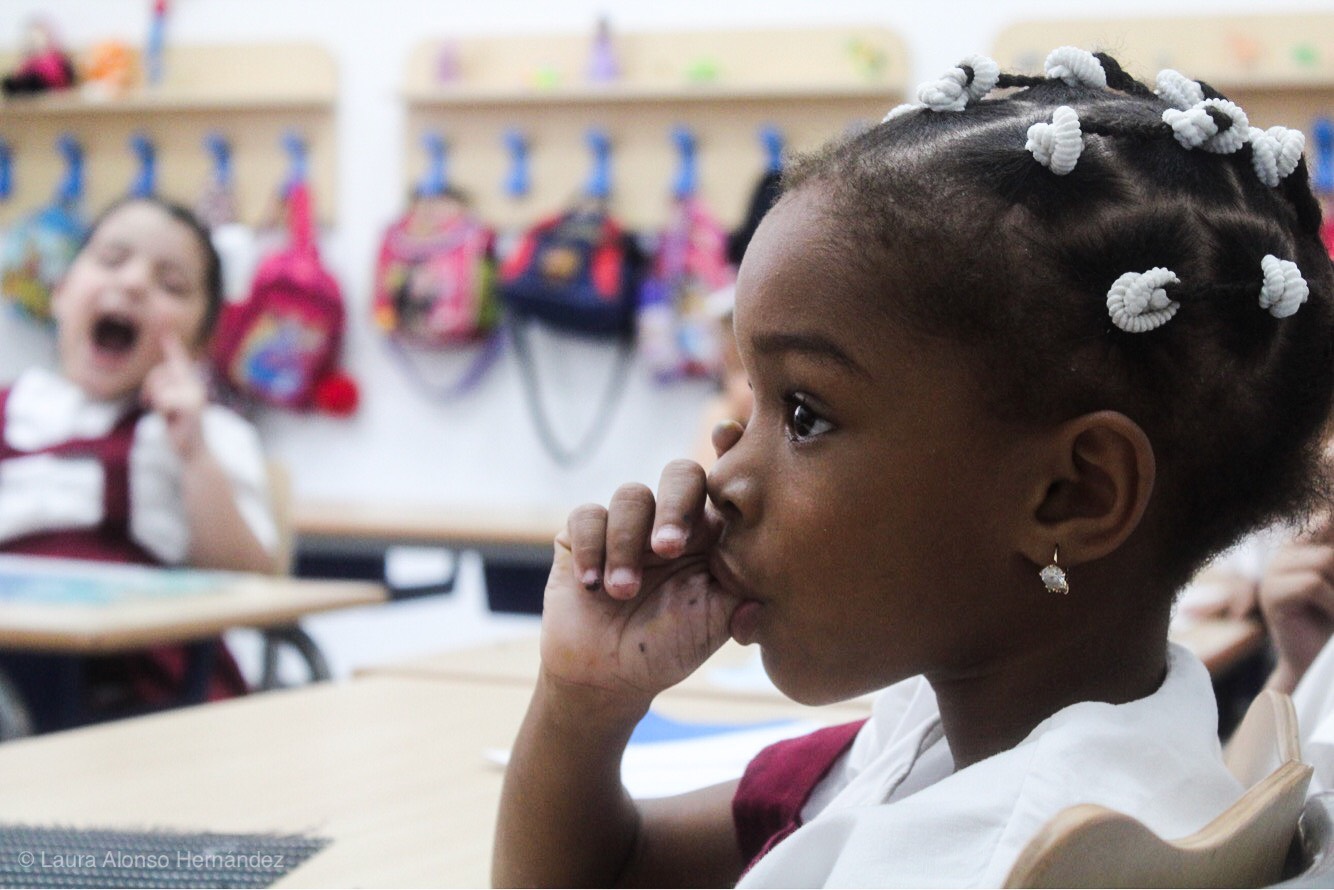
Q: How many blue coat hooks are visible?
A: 11